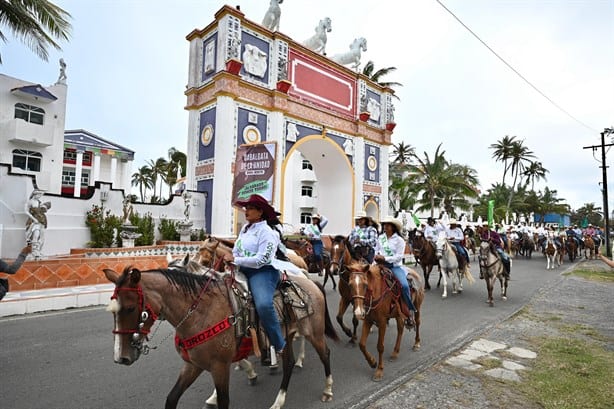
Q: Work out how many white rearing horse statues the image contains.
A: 3